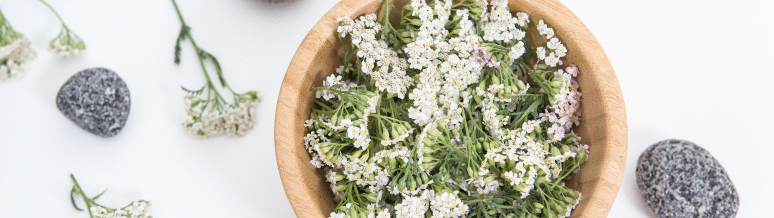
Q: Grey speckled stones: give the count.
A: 2